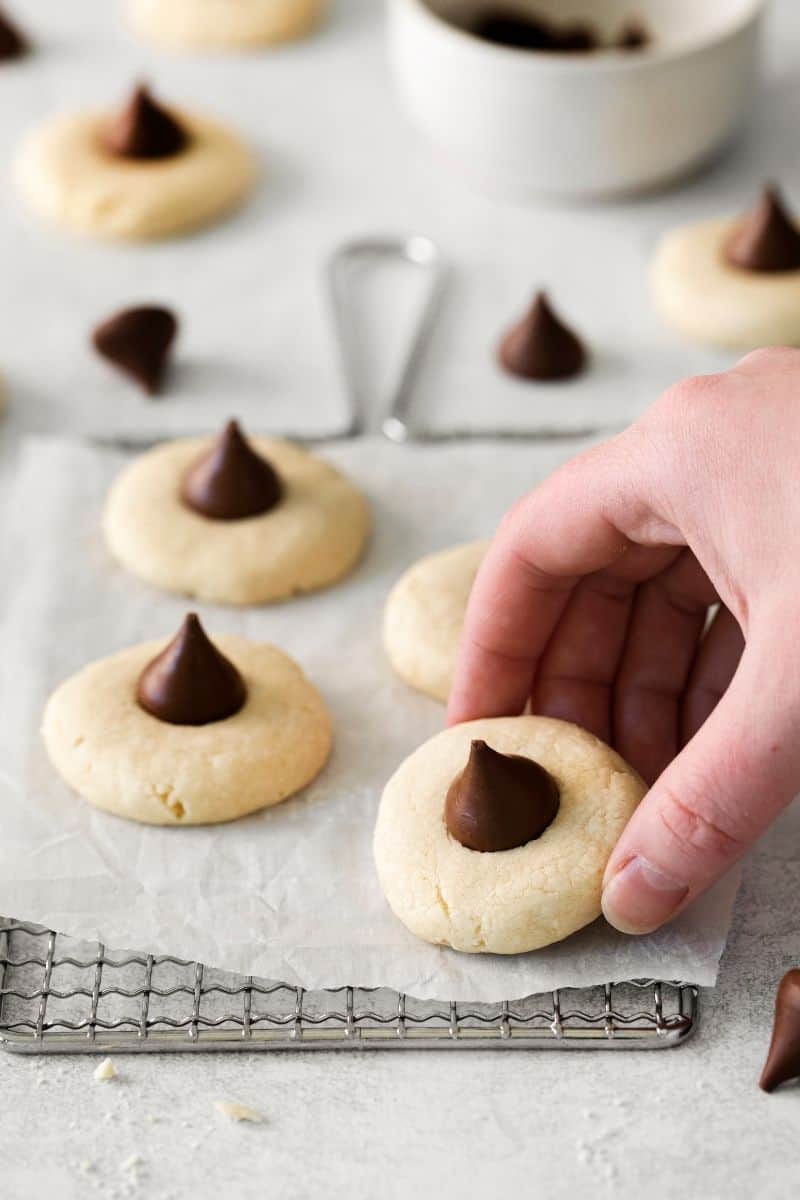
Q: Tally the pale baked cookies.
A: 7